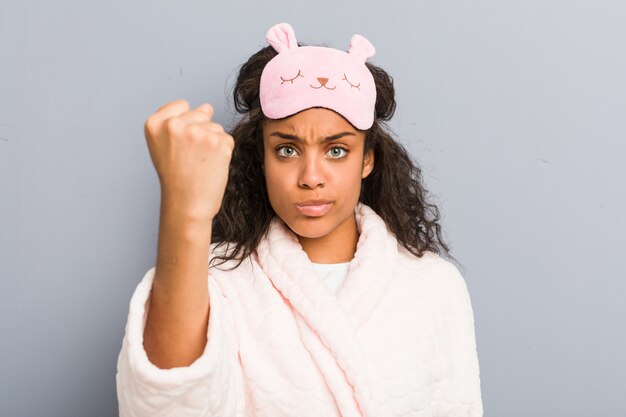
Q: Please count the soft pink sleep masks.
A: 1